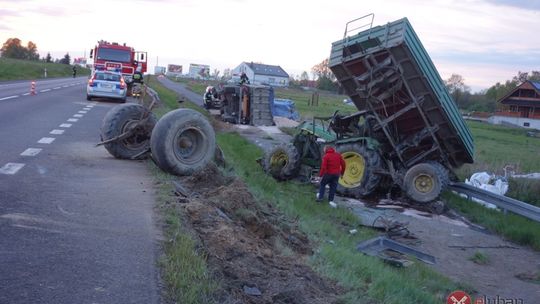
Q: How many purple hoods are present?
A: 0